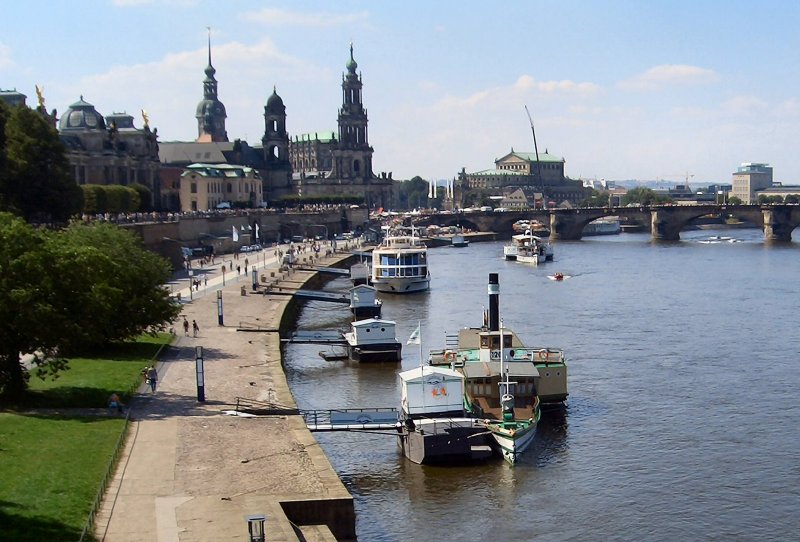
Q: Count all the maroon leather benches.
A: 0